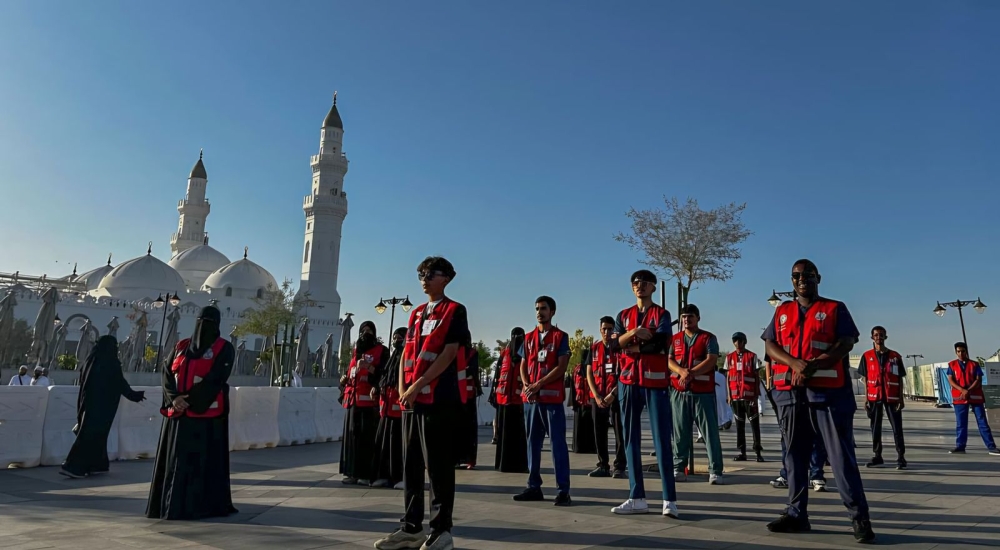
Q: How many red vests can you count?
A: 15